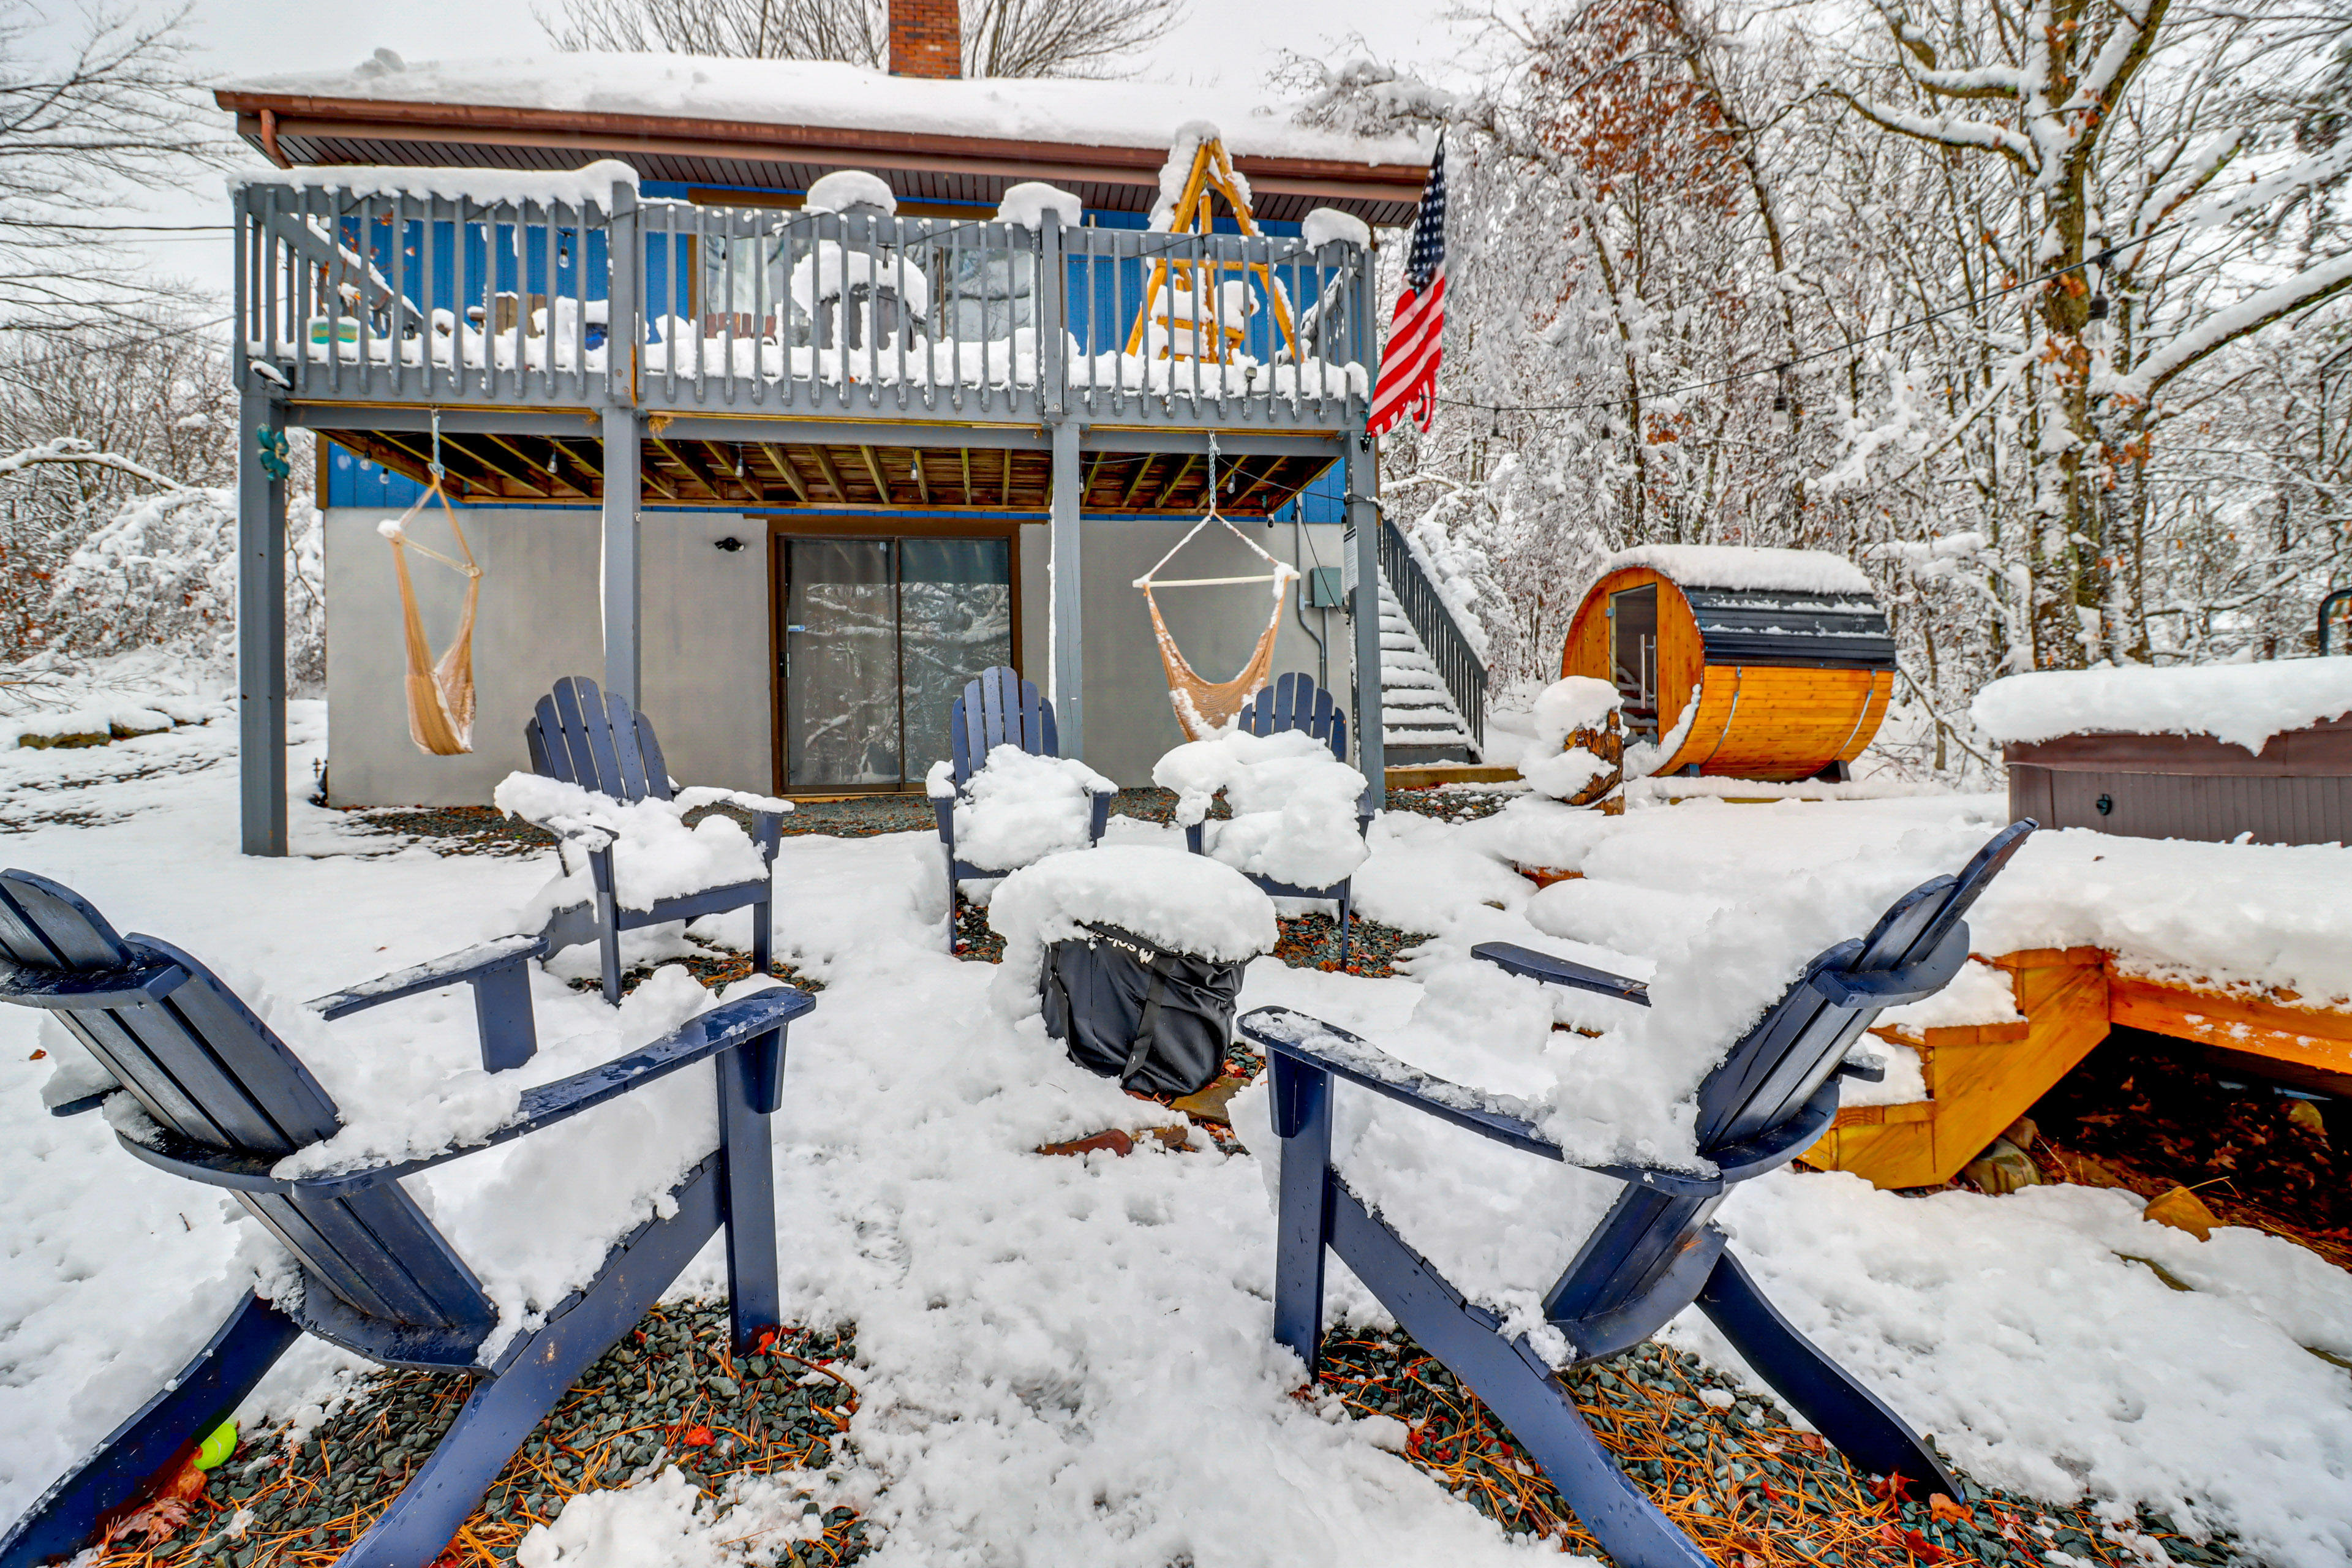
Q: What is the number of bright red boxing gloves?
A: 0